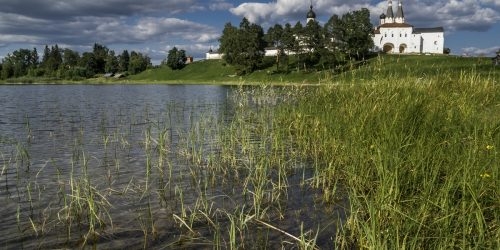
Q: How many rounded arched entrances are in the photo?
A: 2